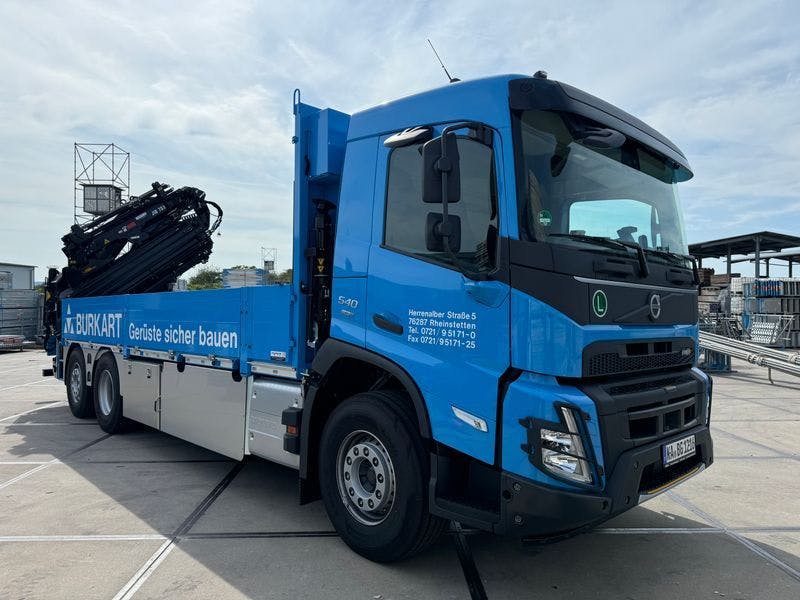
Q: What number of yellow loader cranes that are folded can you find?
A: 0